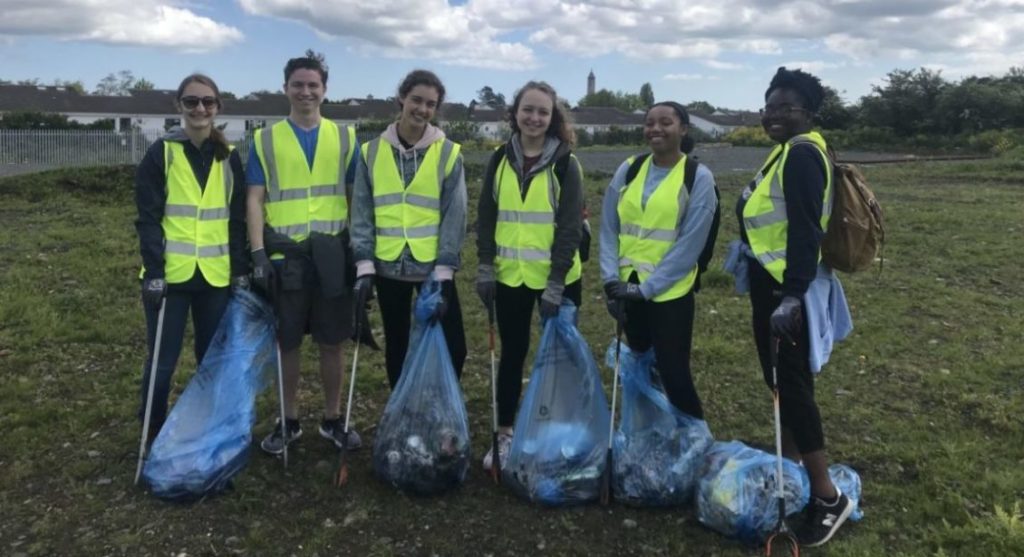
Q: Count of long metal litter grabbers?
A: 6